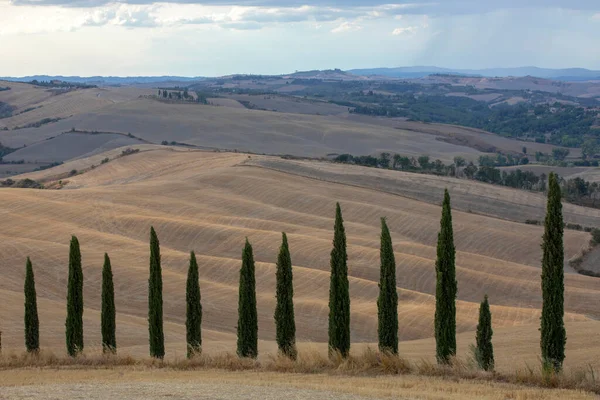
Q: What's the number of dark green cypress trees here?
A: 12